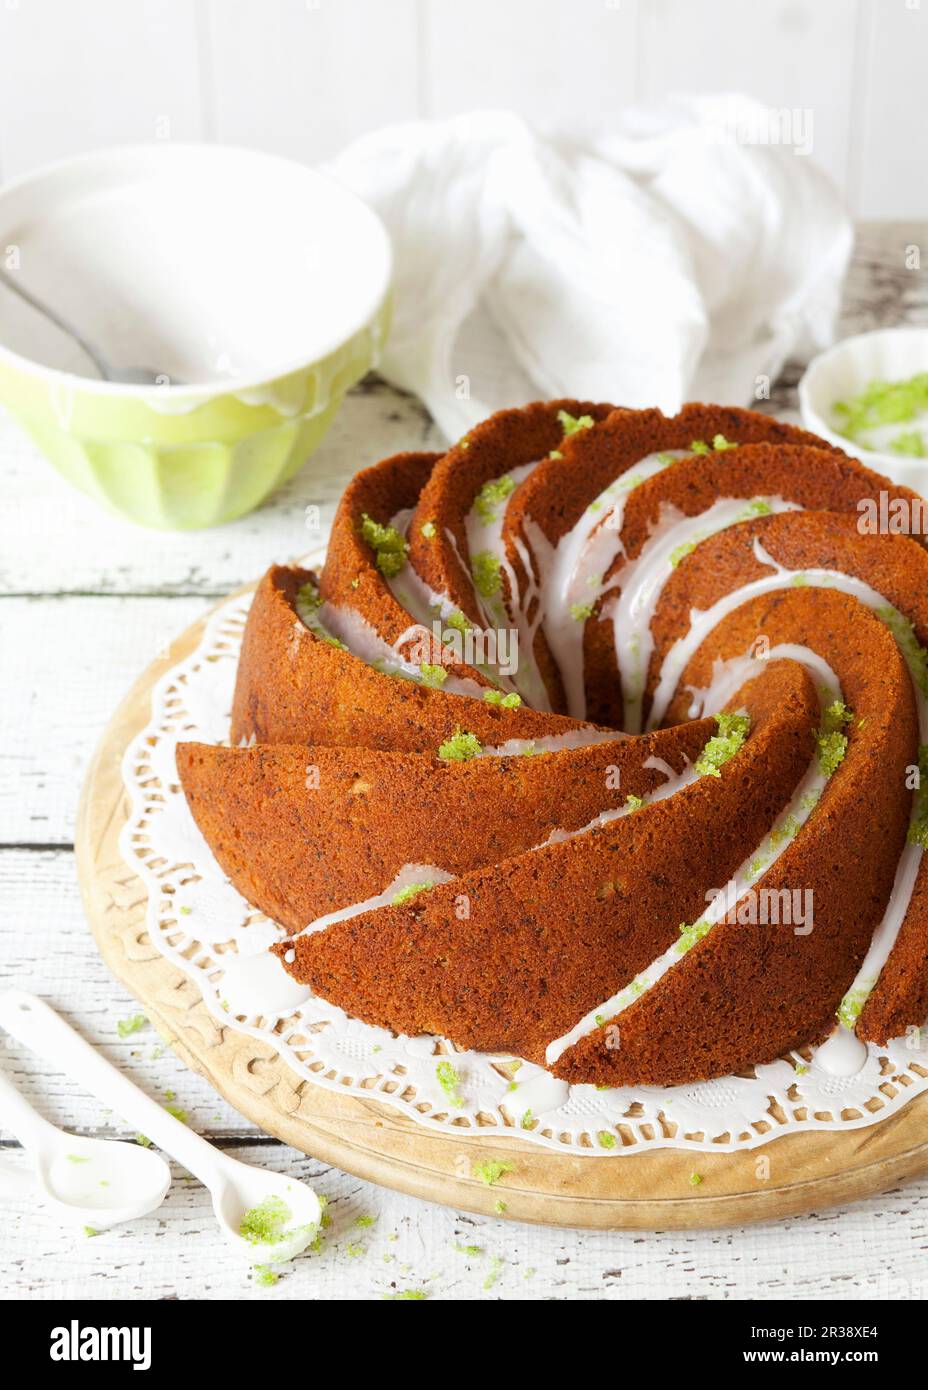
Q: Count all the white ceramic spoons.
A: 2